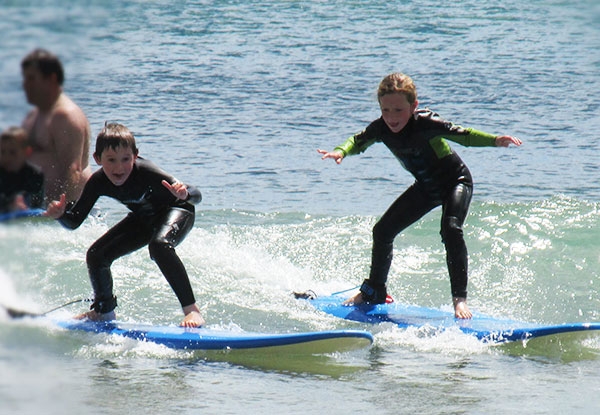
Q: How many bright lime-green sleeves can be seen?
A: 2